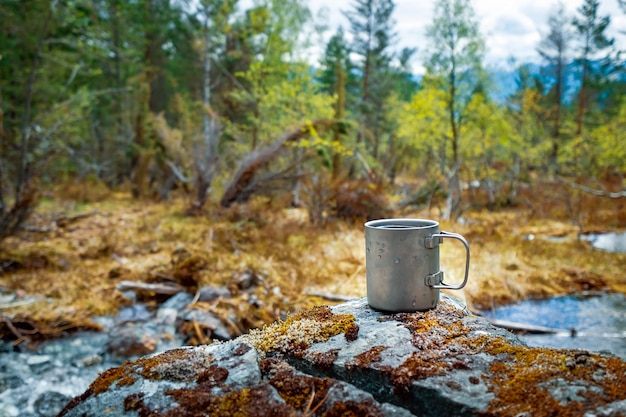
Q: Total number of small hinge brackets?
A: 2